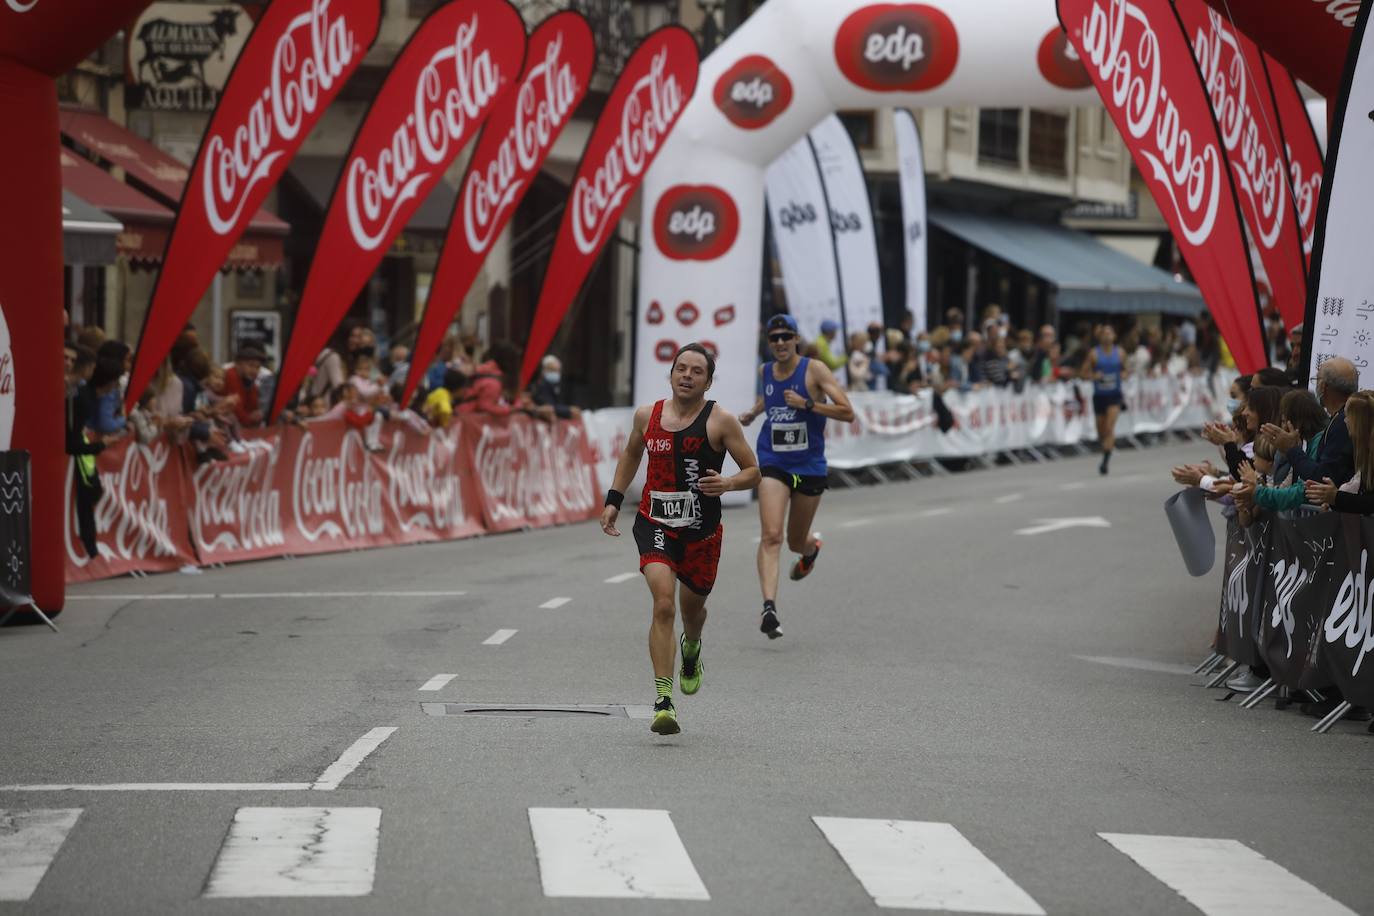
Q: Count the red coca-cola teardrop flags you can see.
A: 7